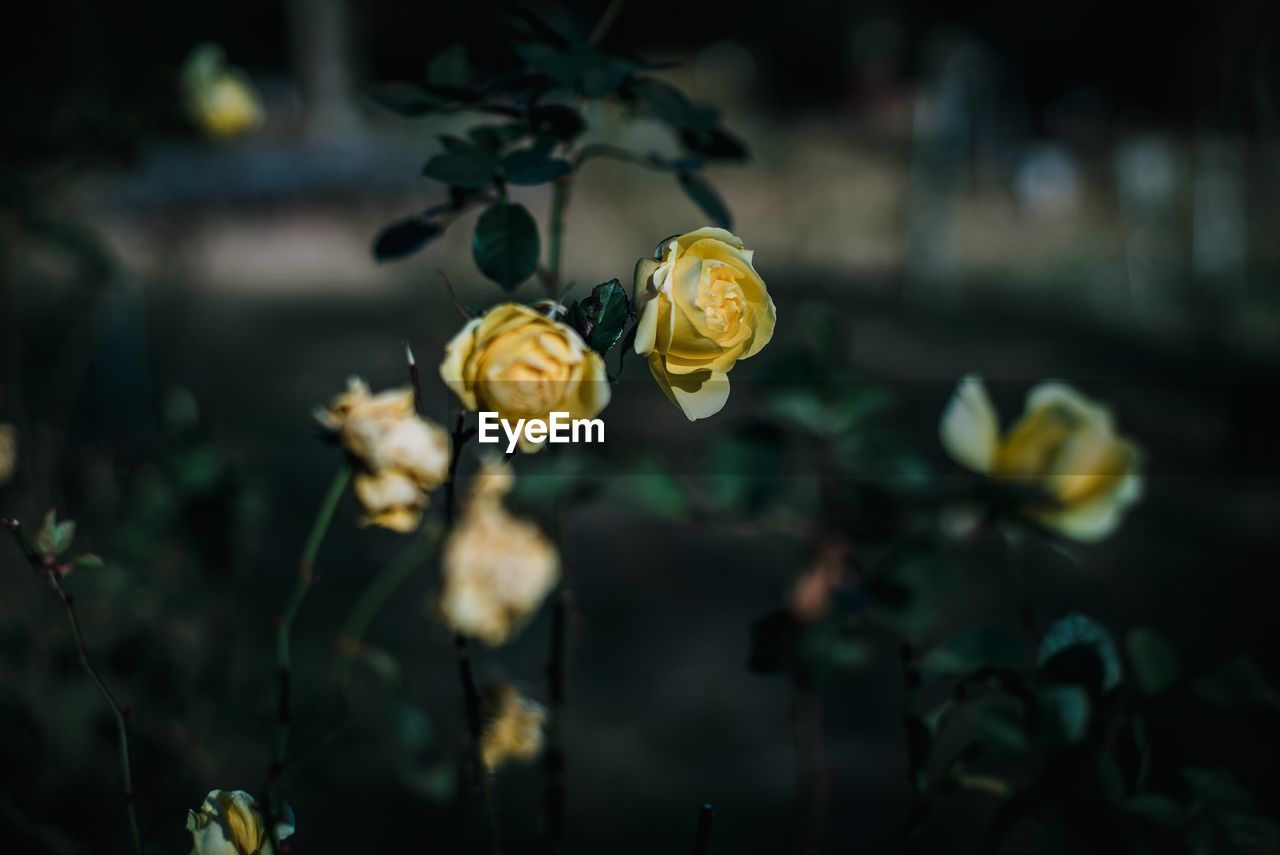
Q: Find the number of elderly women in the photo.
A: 0